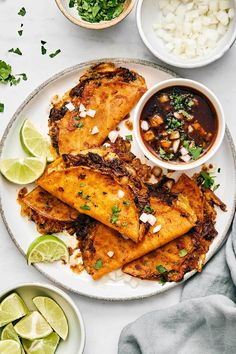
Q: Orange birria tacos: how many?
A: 5